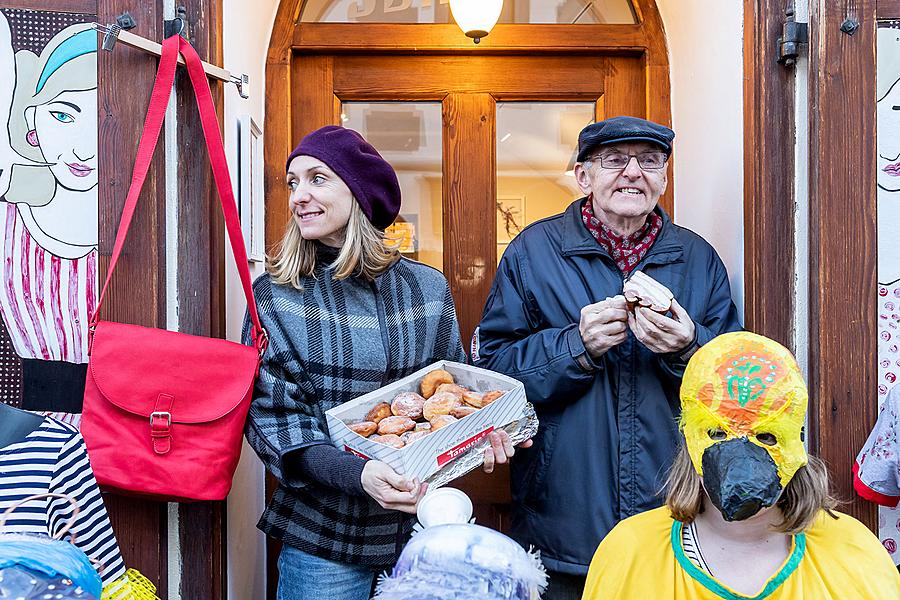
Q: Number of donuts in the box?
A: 13